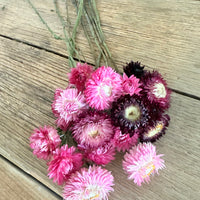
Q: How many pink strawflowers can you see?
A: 11